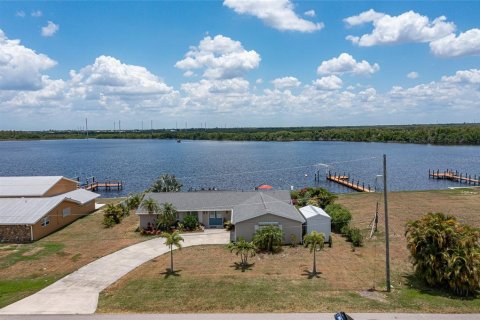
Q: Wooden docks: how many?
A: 3